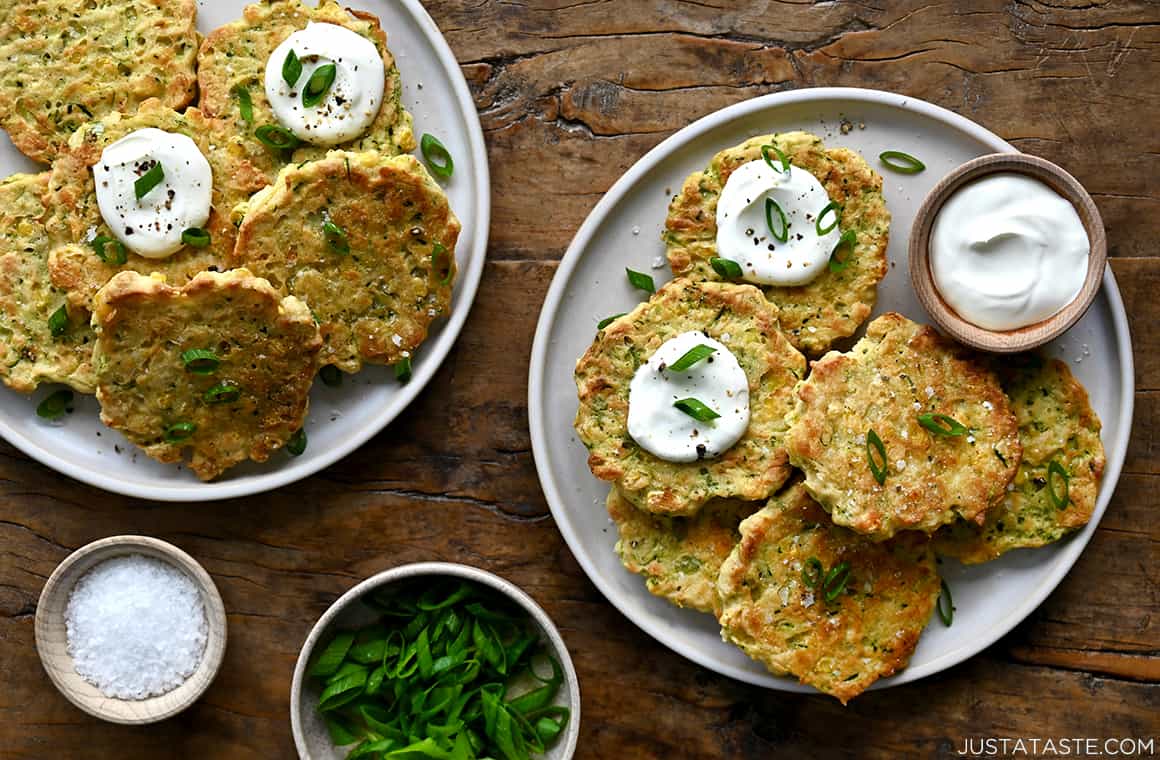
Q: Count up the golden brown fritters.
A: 12